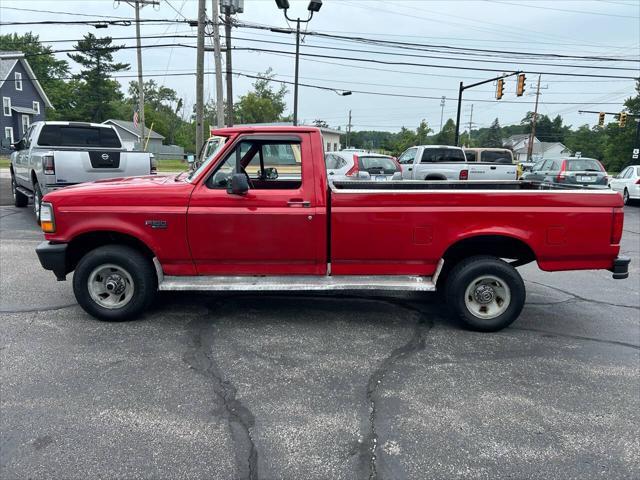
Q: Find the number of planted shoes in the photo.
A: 0